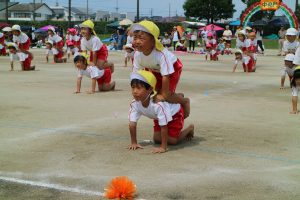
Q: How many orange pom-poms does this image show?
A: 1